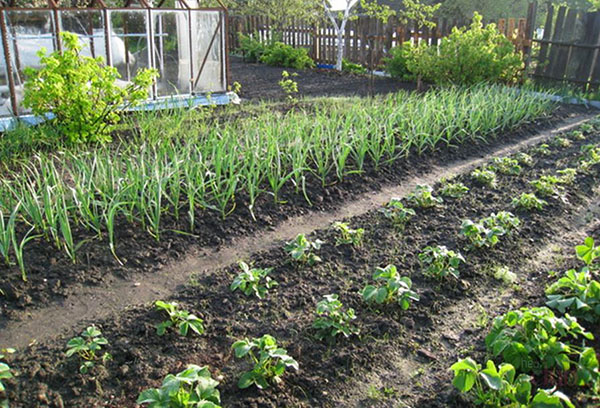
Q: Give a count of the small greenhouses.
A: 1